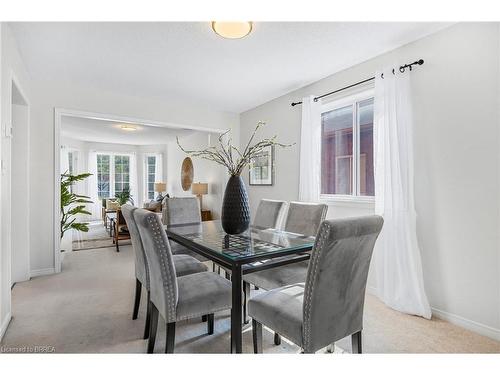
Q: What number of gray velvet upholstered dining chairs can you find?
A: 6